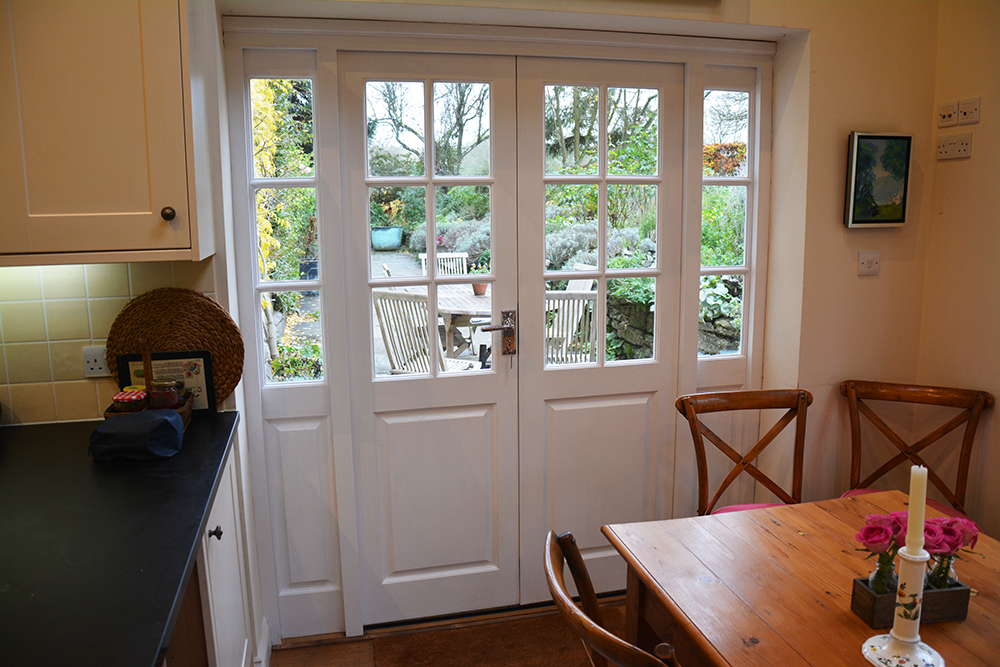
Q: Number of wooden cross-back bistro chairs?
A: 3